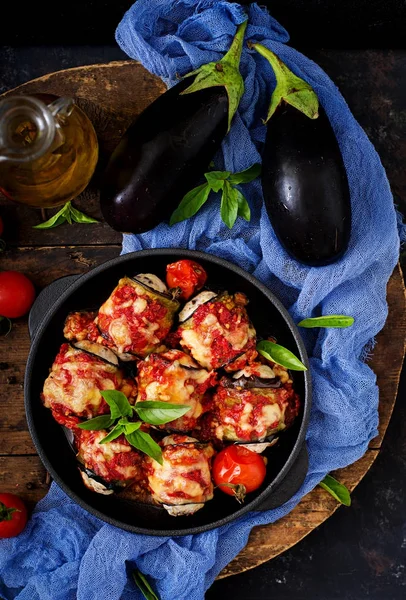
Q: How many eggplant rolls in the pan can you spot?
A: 7